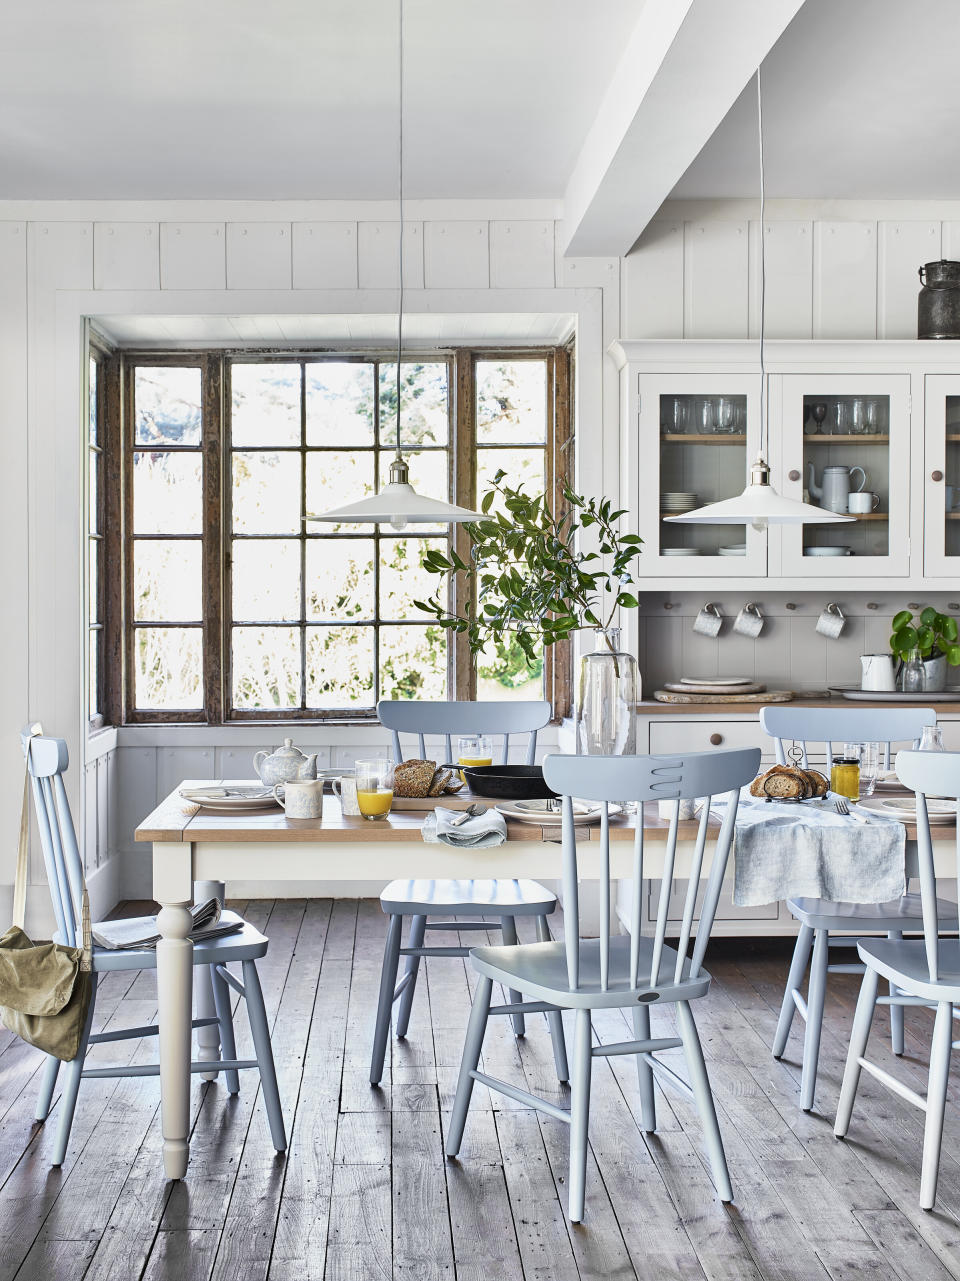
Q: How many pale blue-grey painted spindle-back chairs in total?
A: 5